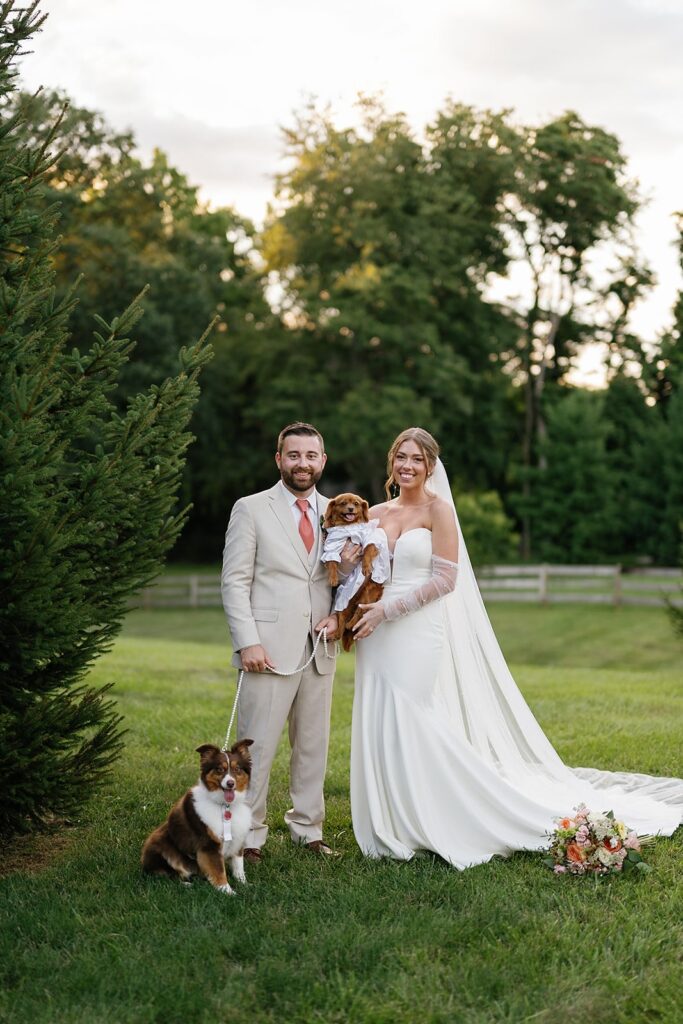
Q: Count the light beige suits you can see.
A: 1